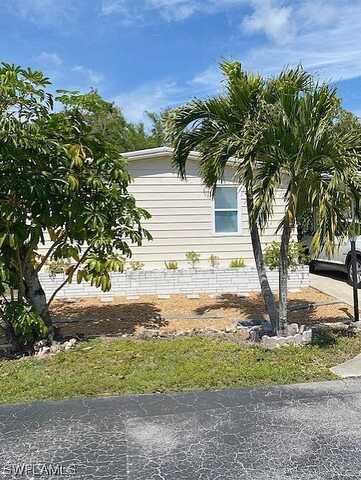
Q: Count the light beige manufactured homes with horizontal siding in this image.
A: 1